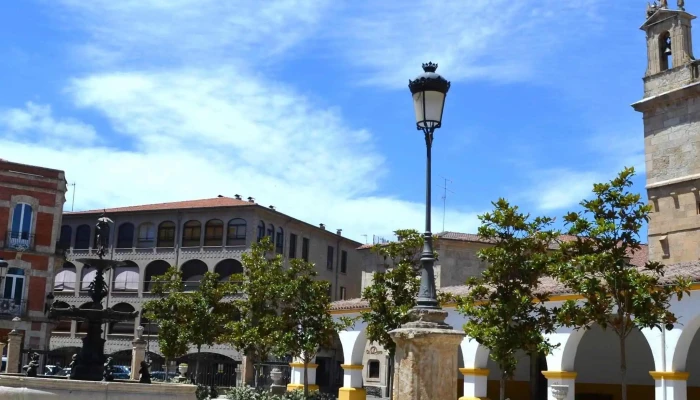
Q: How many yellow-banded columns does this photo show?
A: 5